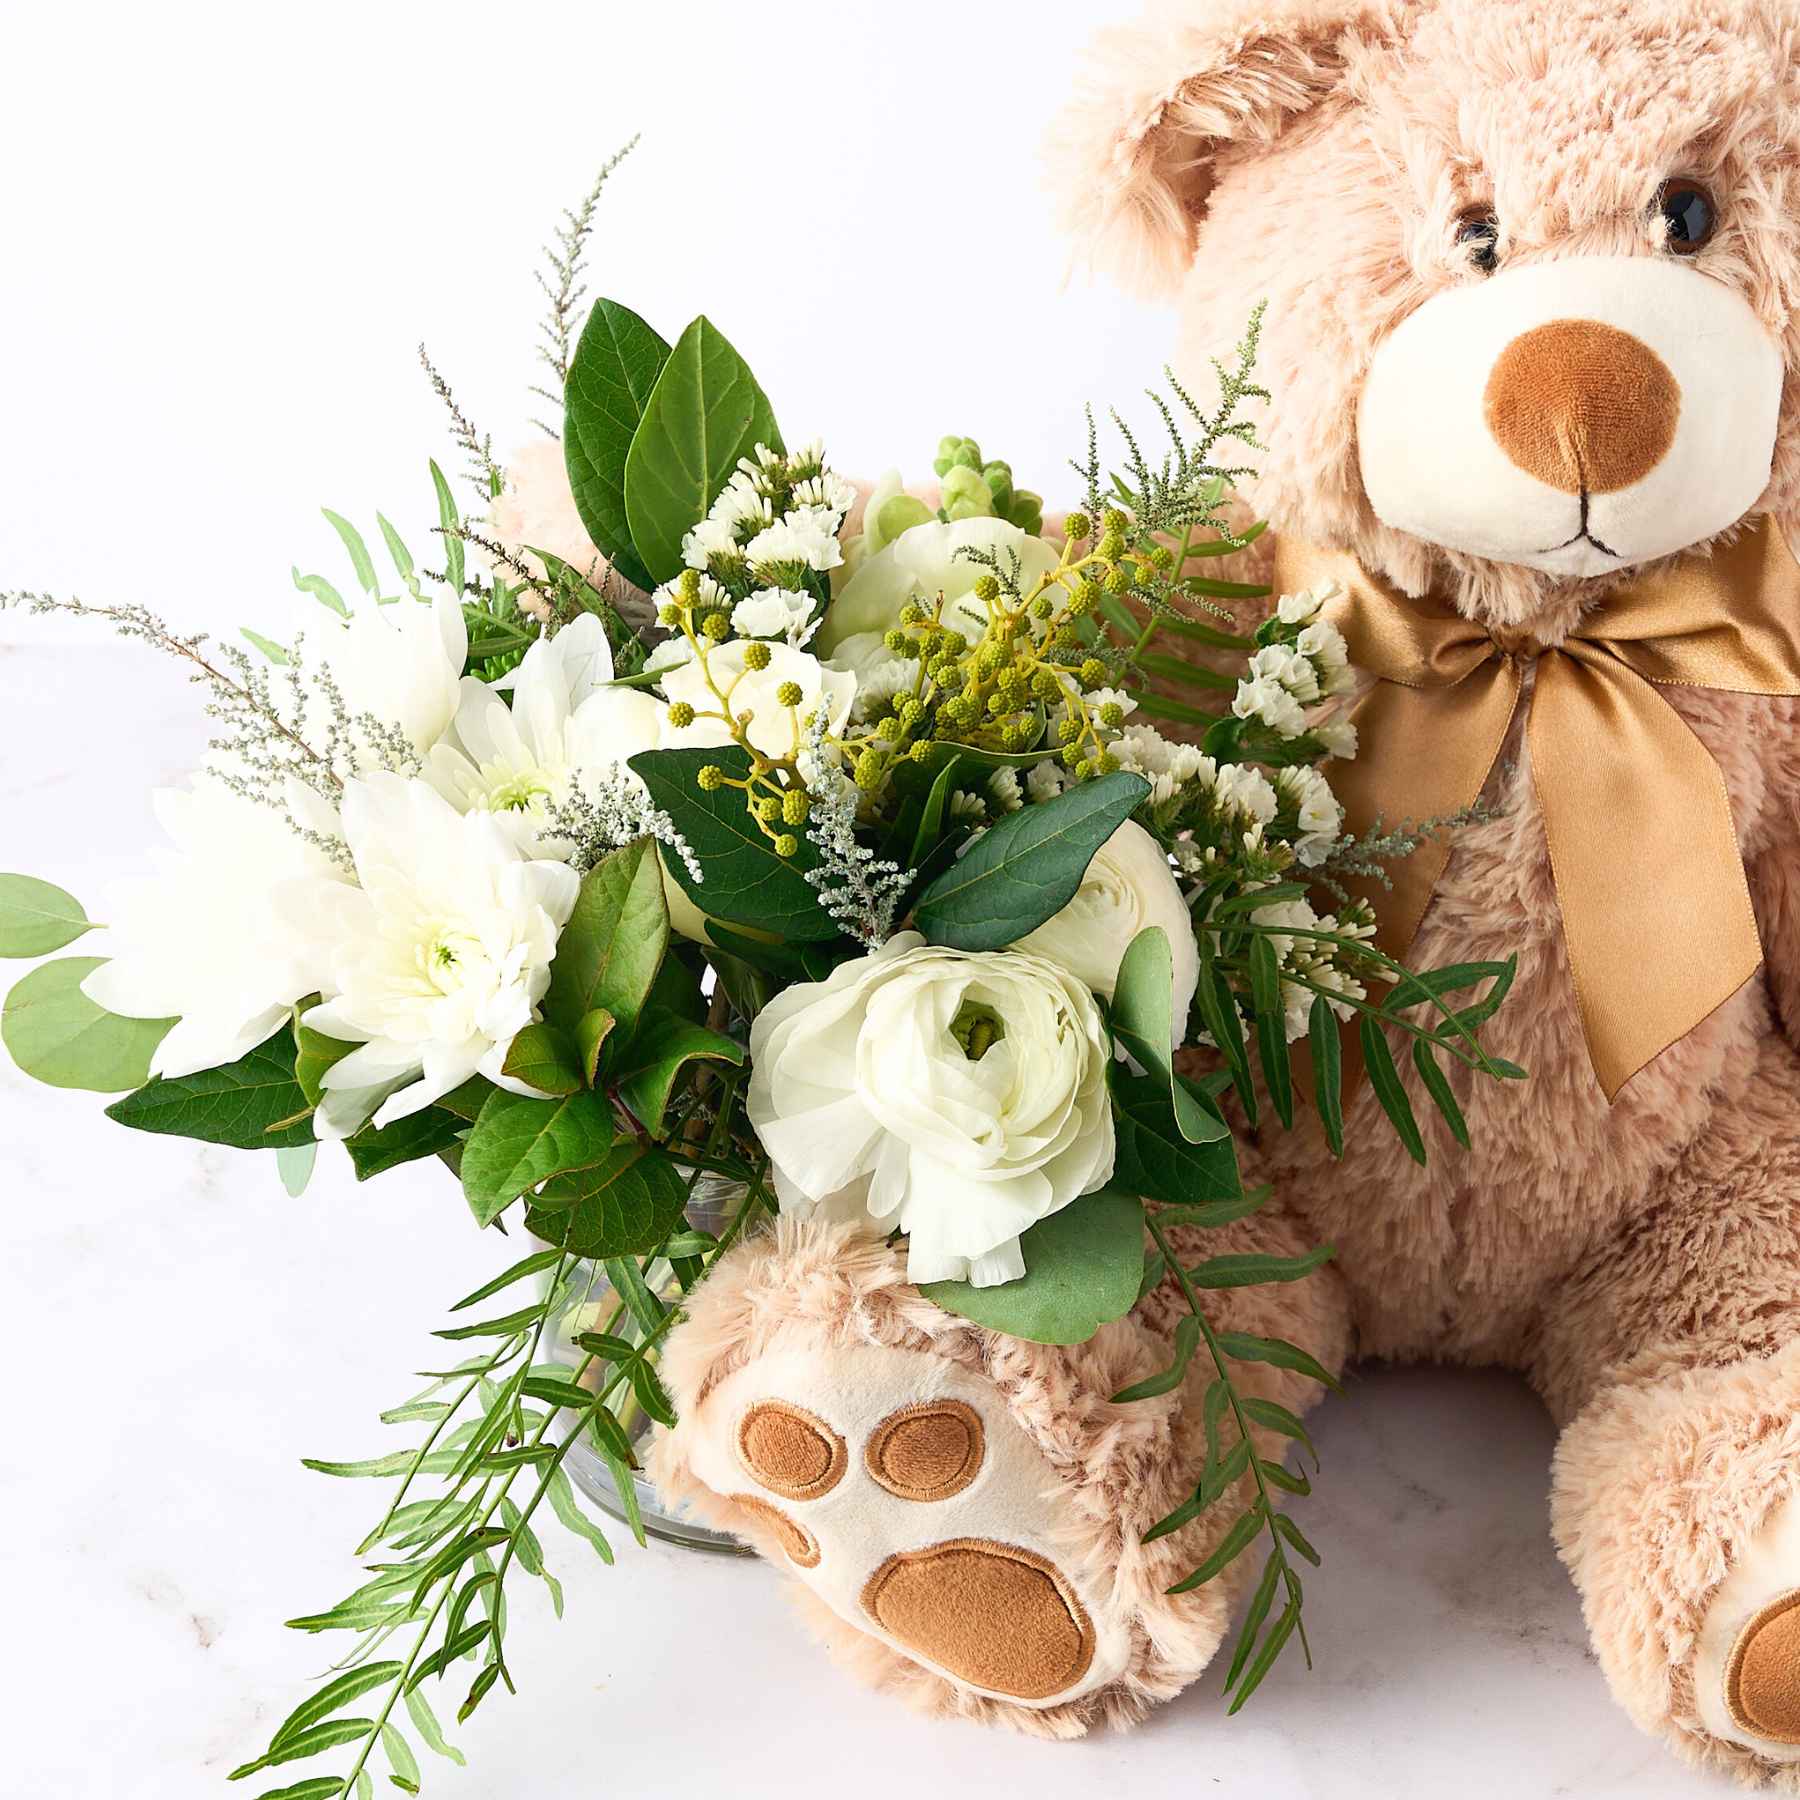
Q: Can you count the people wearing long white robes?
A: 0